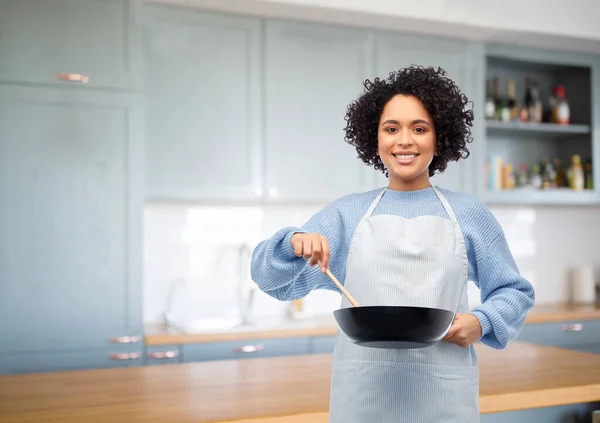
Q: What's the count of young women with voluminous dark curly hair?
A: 1